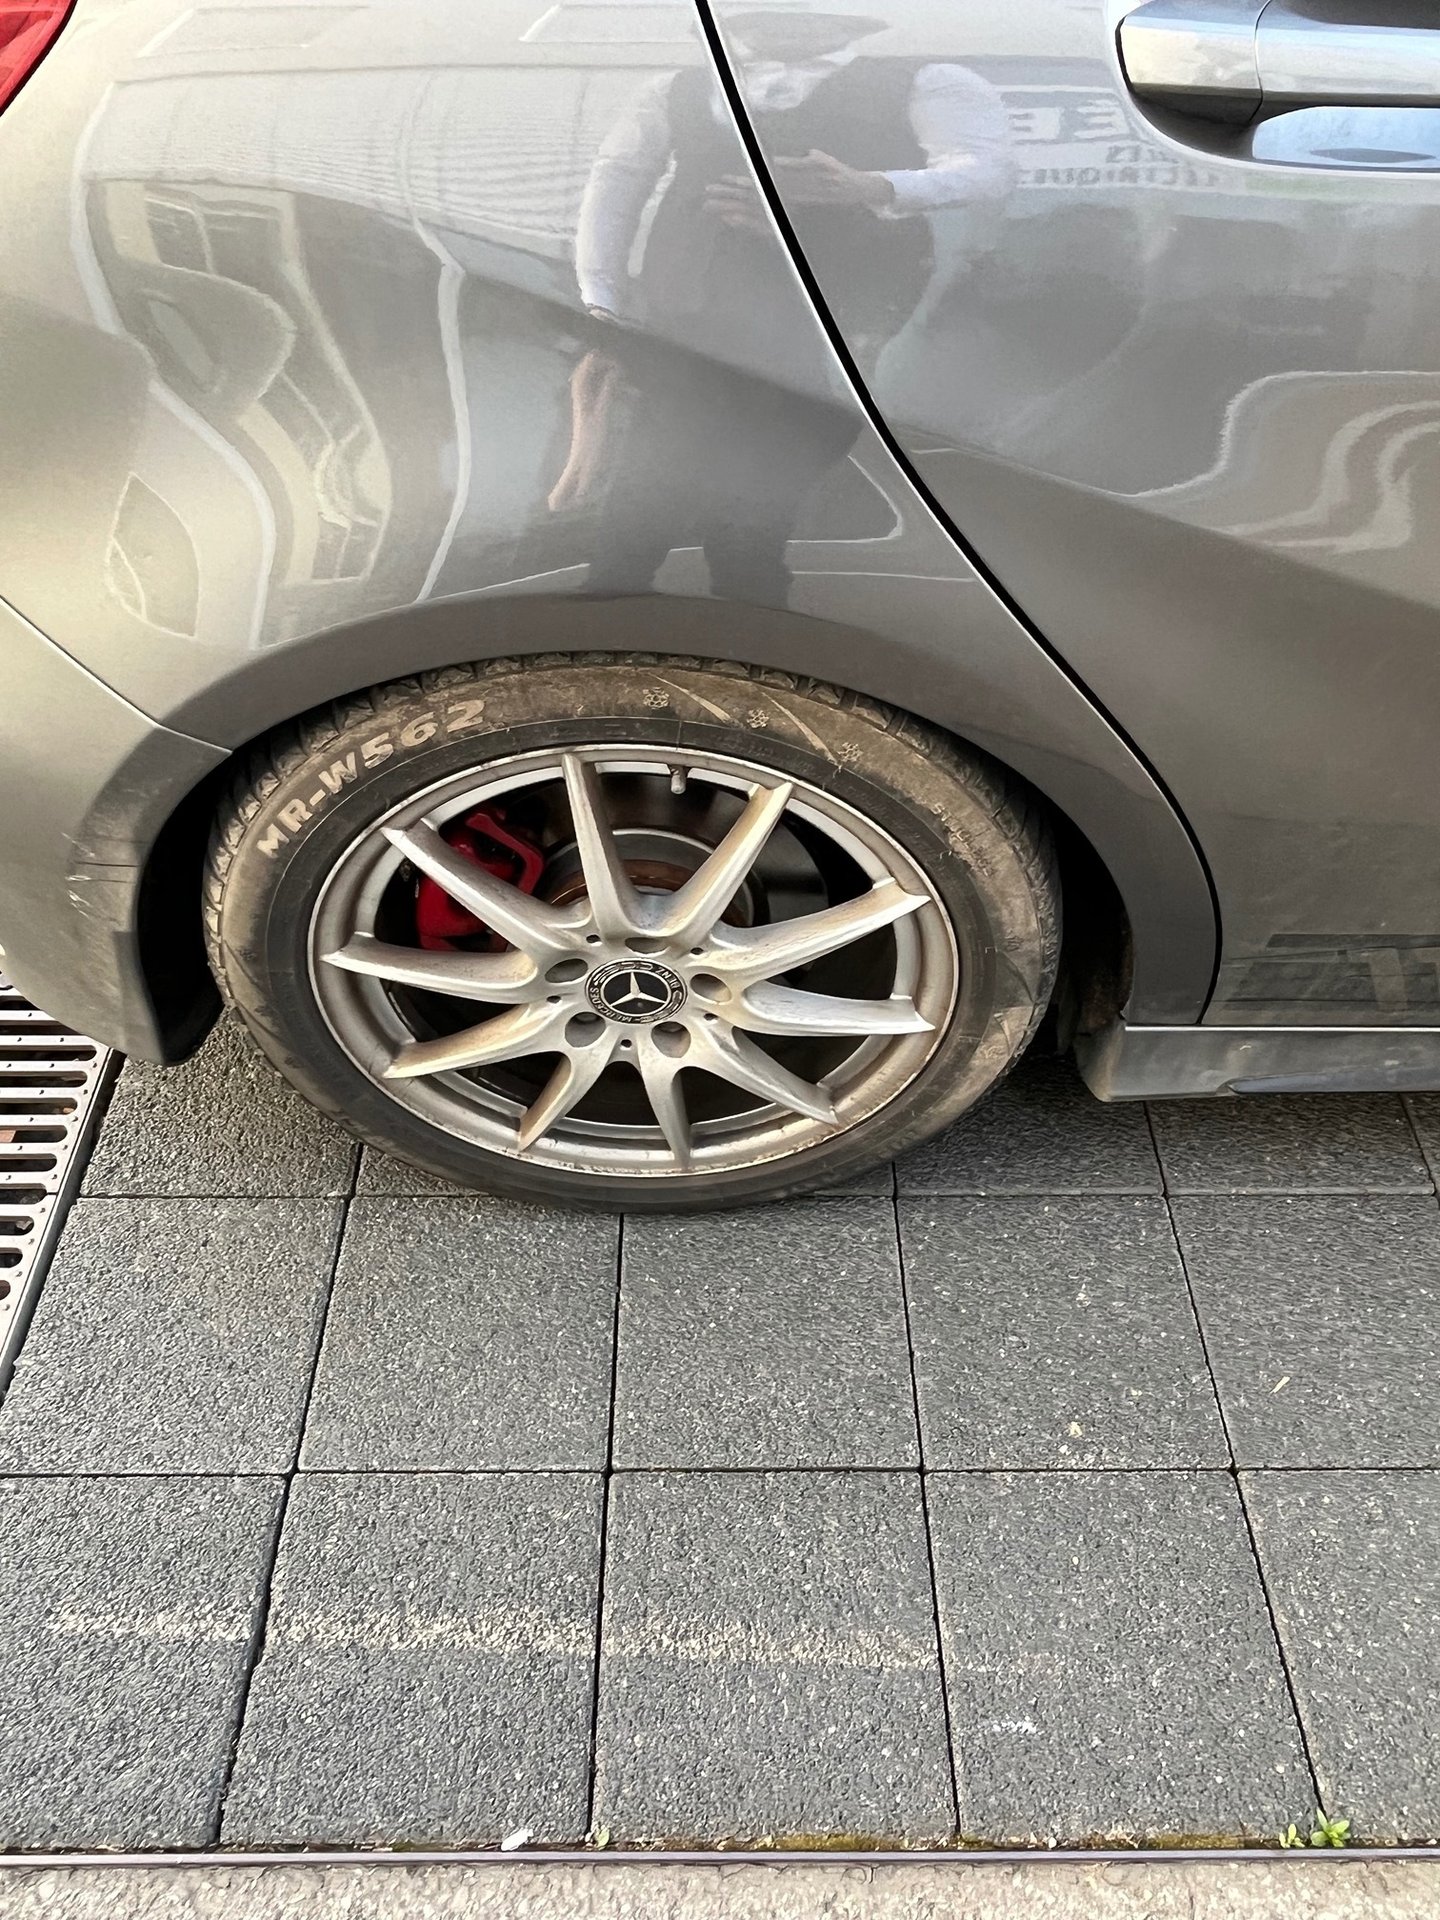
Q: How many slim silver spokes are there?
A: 10